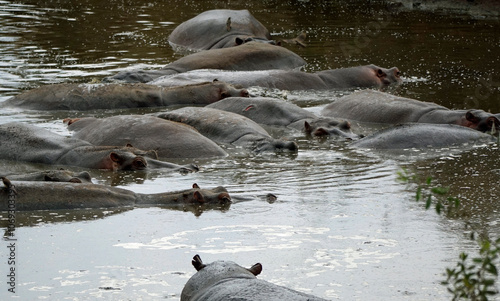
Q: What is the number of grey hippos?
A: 13